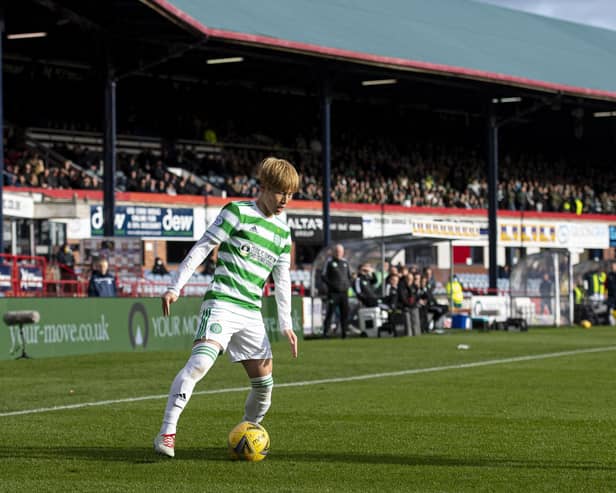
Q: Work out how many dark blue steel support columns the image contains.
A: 4